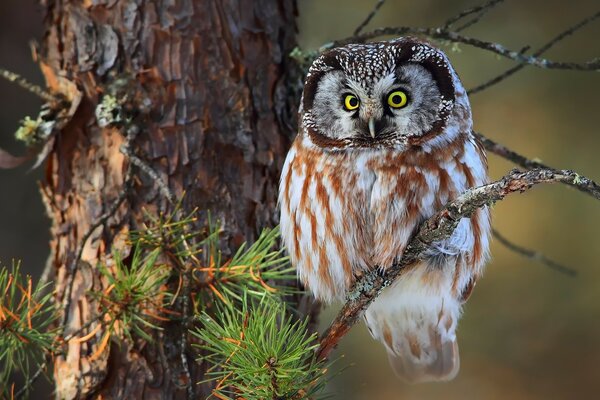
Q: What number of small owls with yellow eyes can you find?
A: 1